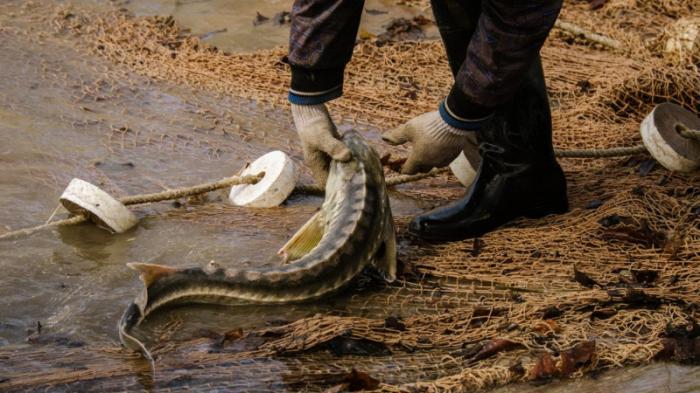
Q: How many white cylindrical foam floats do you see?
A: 4